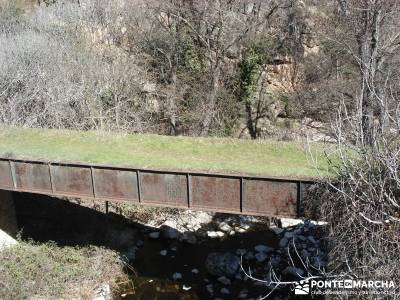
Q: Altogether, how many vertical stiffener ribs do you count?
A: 7